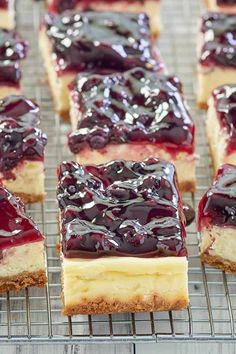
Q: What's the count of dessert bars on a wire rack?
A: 12